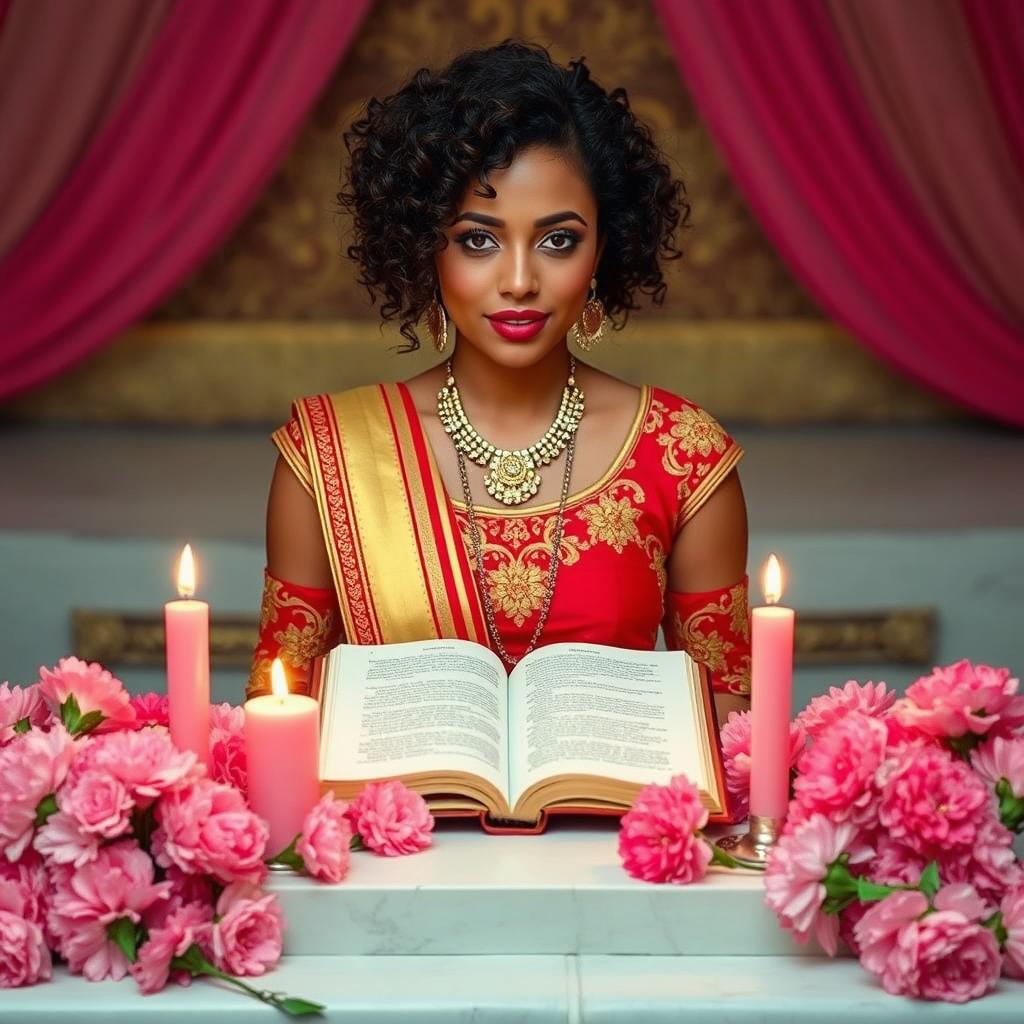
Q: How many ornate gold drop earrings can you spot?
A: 2